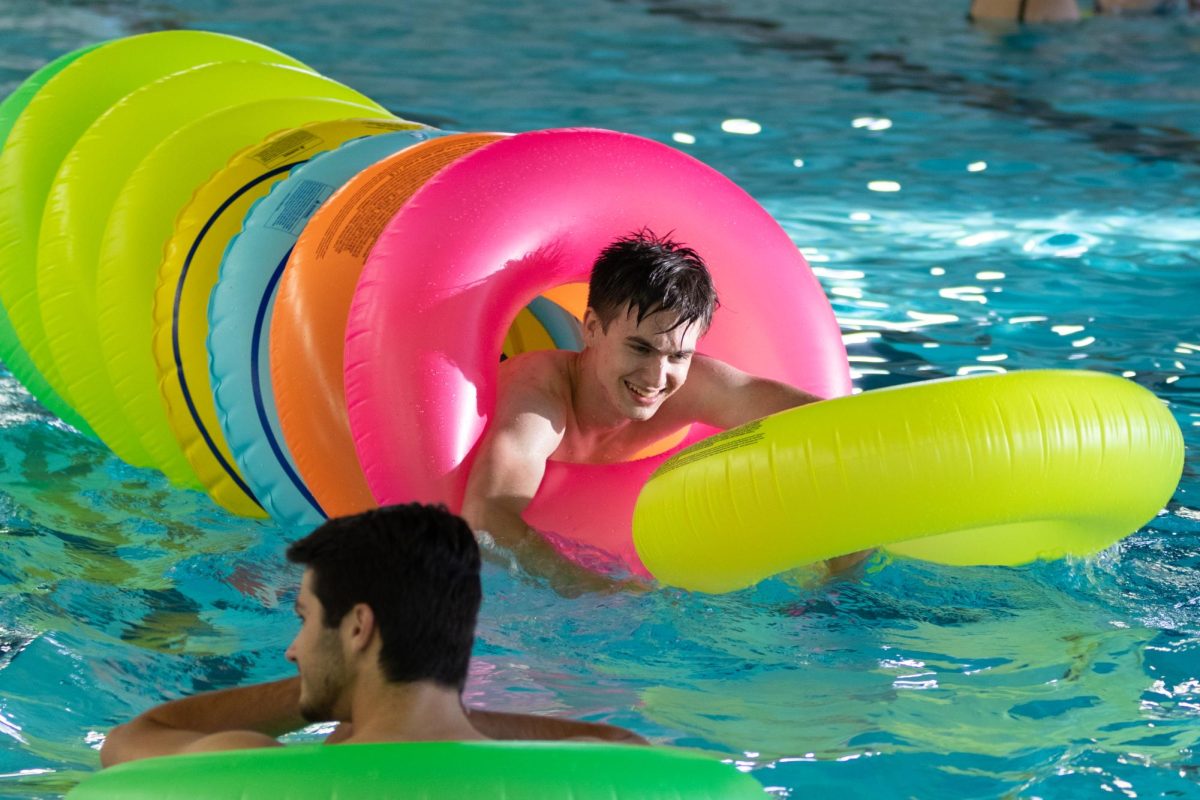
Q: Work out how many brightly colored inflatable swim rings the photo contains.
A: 10